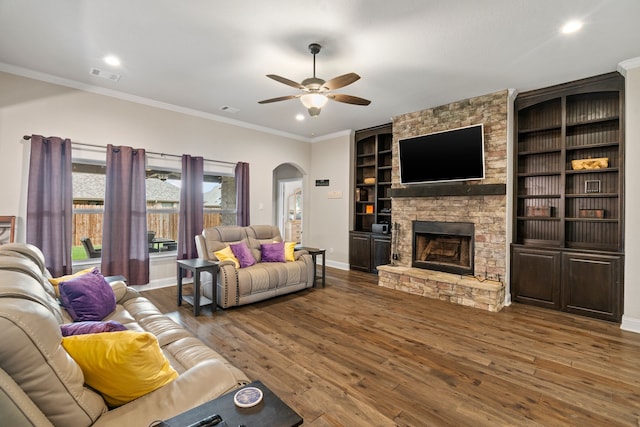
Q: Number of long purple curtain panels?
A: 4